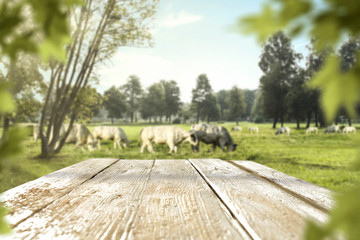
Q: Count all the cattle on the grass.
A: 11